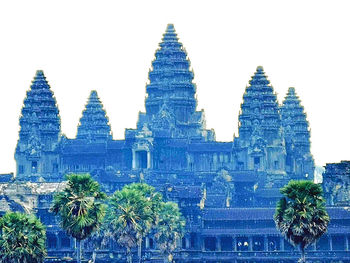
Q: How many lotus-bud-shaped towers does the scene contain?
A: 5